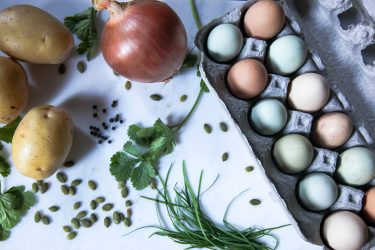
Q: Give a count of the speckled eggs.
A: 1